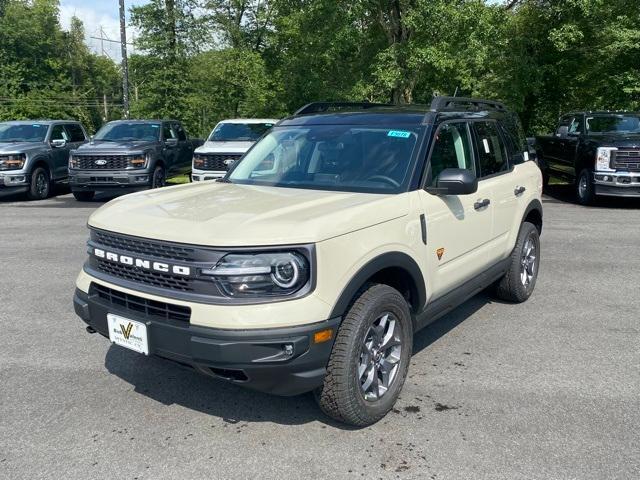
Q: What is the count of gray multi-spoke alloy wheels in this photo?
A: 2